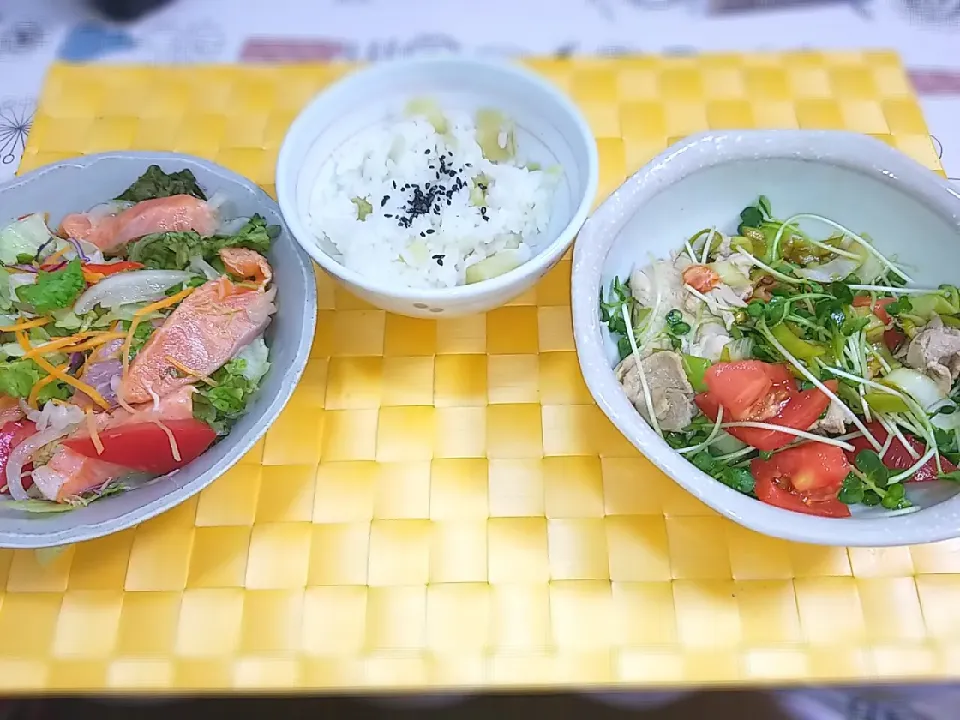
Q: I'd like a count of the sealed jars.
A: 0